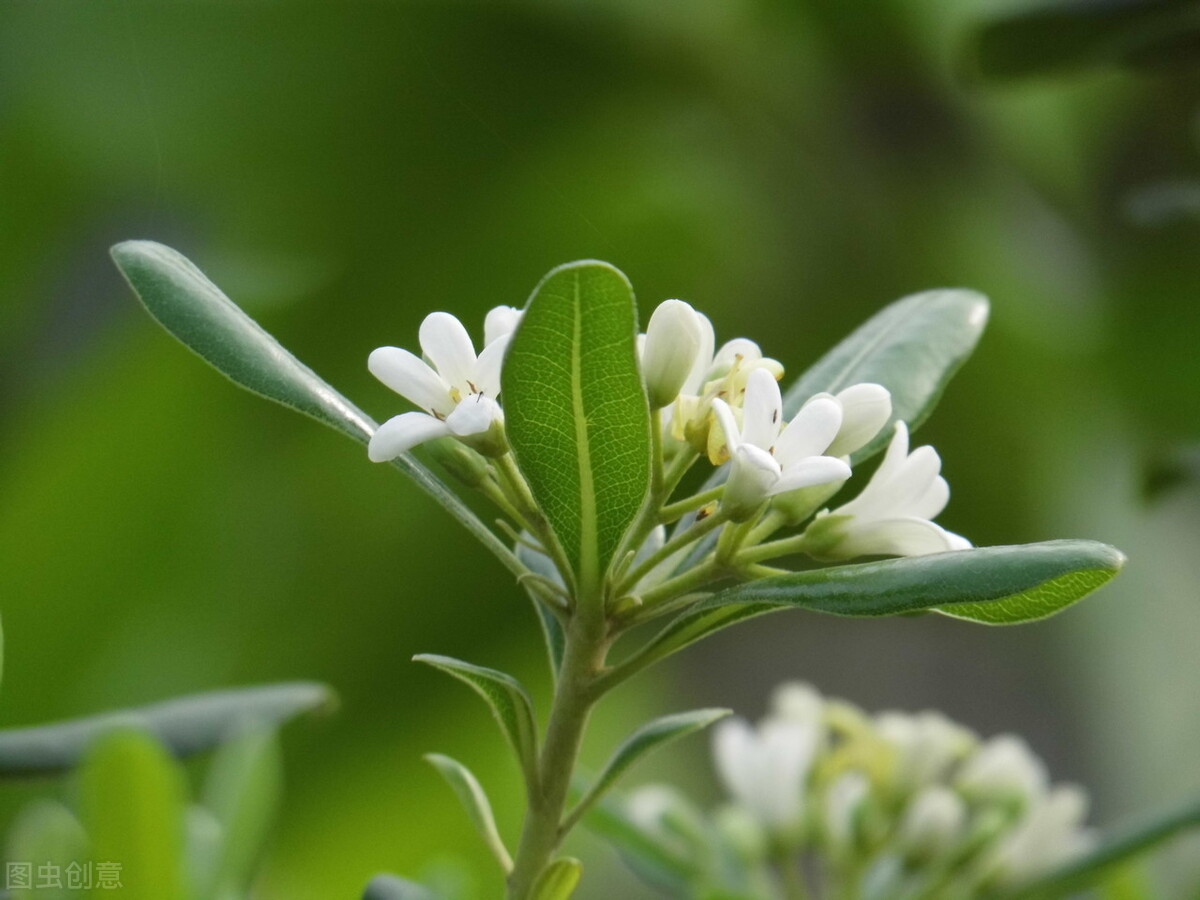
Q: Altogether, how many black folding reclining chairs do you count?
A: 0